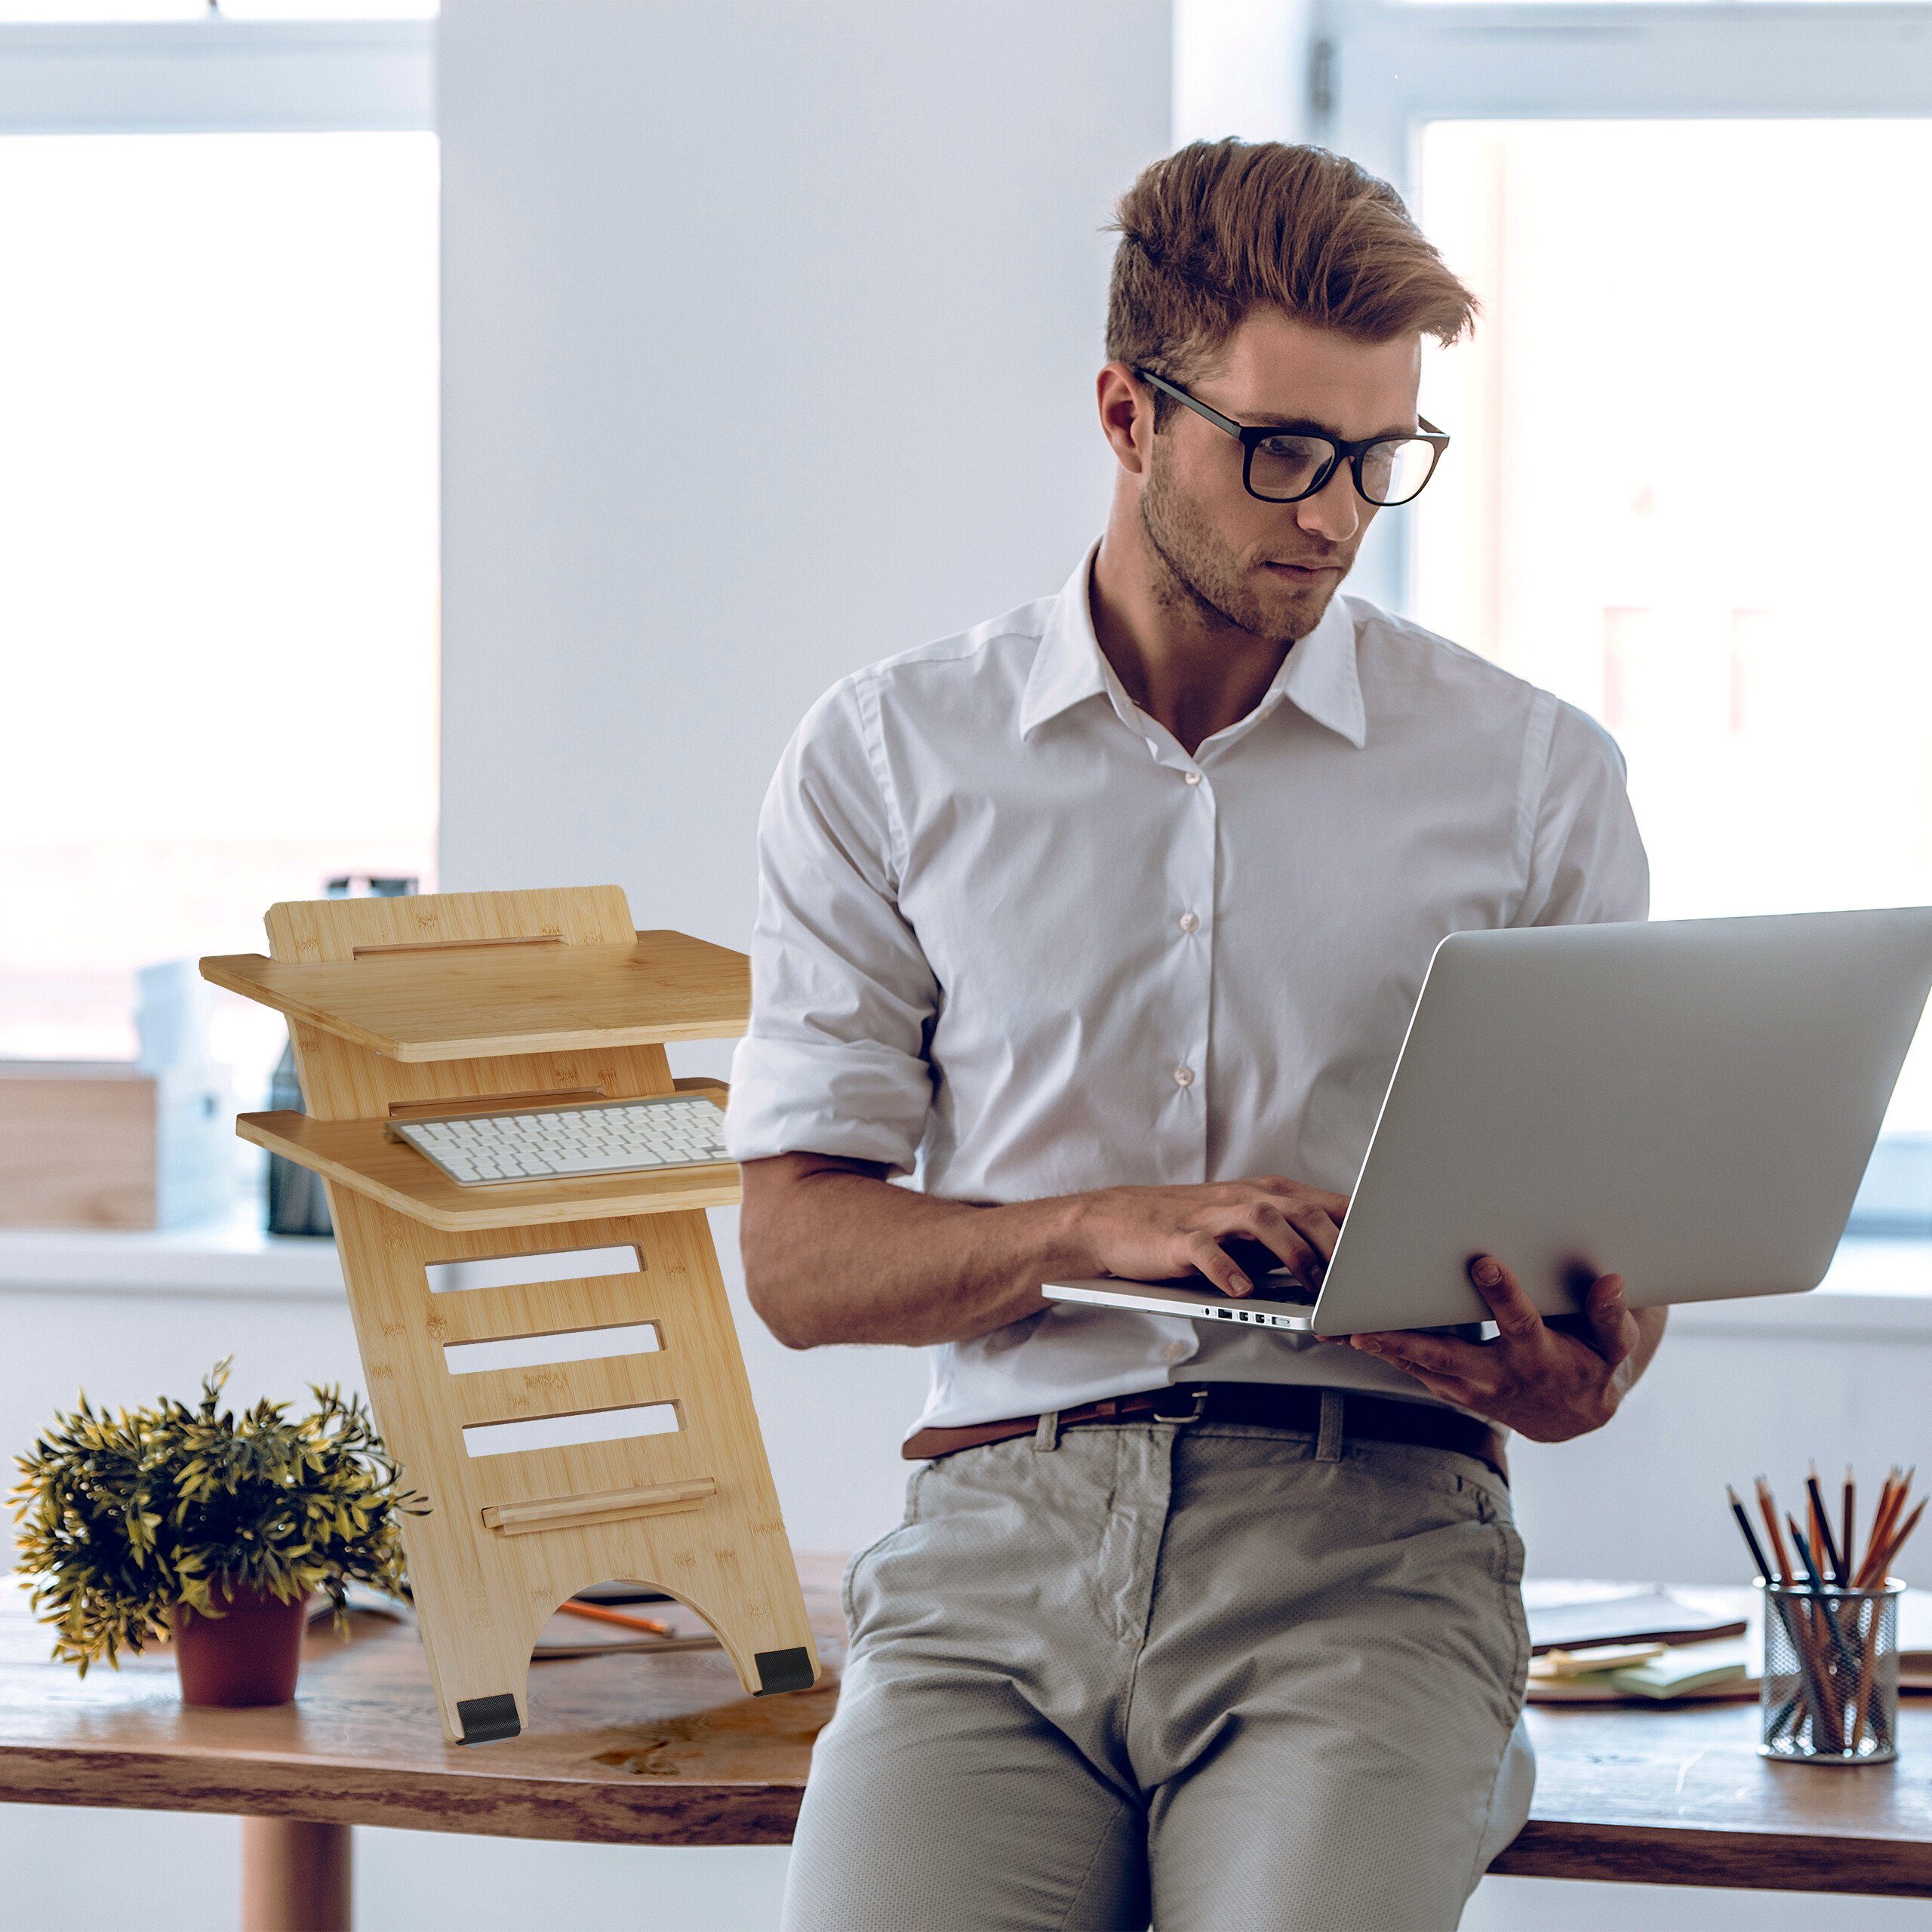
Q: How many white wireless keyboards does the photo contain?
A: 1